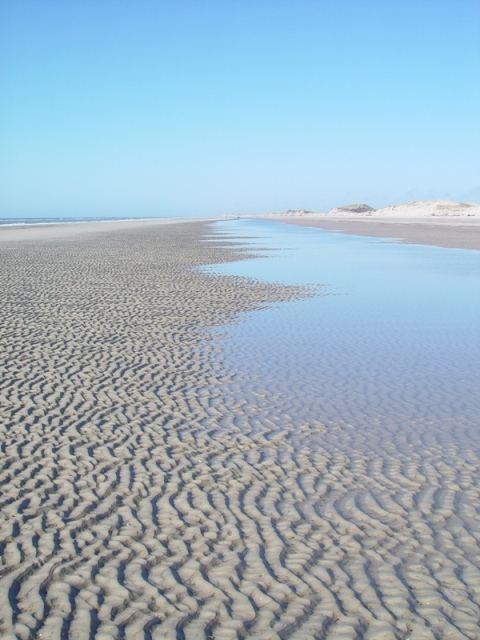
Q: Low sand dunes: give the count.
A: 3